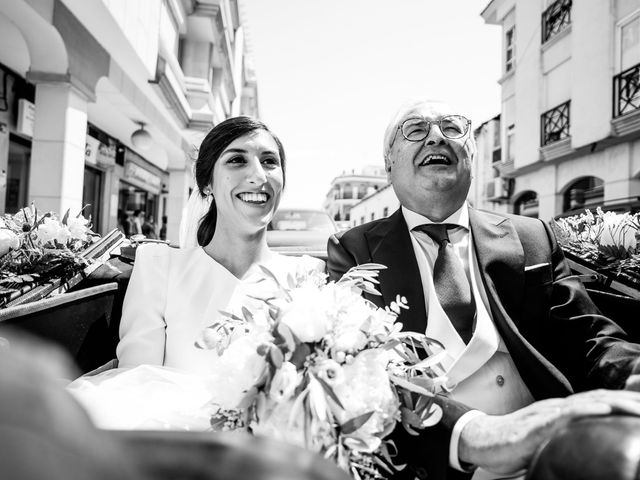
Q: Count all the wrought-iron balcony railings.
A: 3